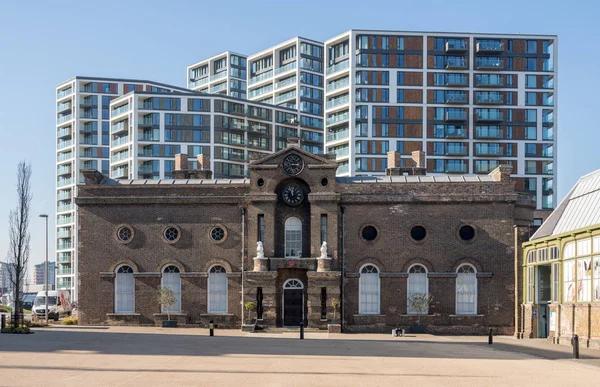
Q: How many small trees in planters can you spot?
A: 4